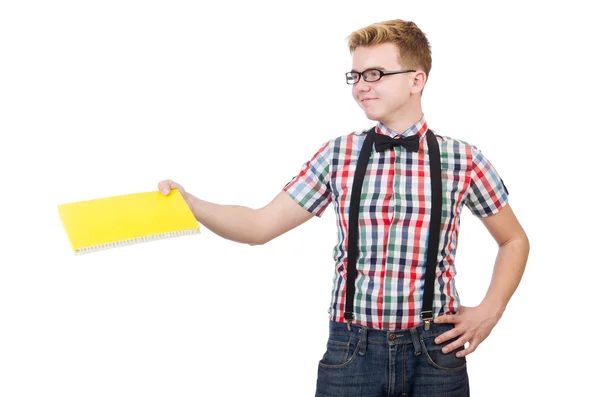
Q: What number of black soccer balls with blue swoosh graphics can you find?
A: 0